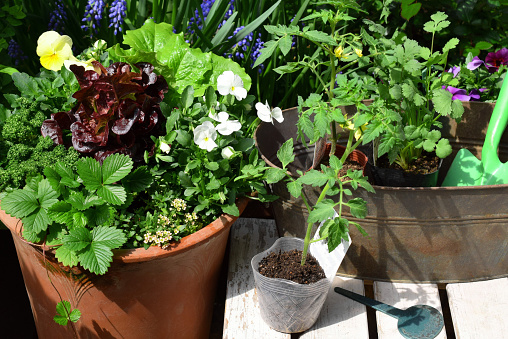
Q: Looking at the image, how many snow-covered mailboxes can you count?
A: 0